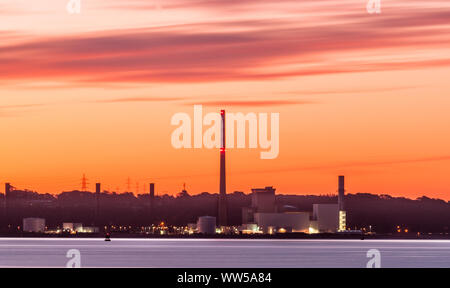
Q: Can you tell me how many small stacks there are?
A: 4